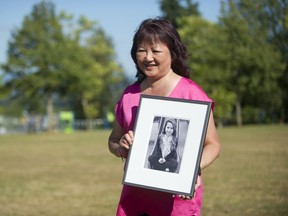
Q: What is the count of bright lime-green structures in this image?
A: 2